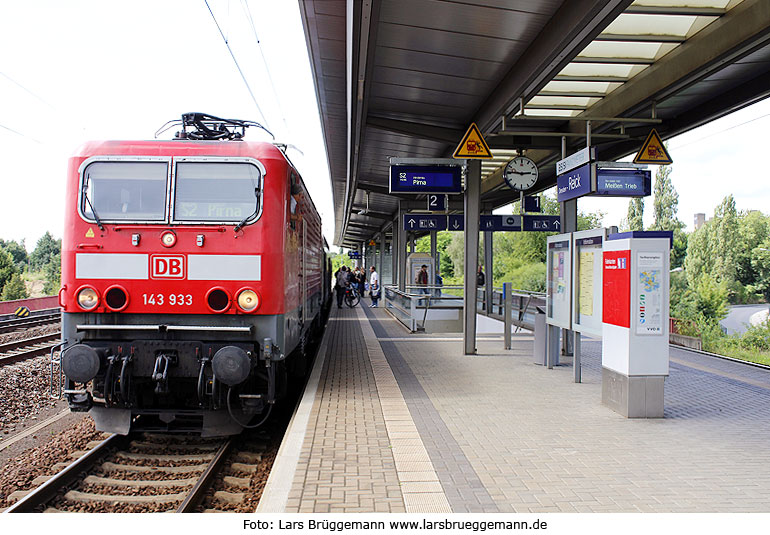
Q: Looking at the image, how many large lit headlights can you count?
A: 2